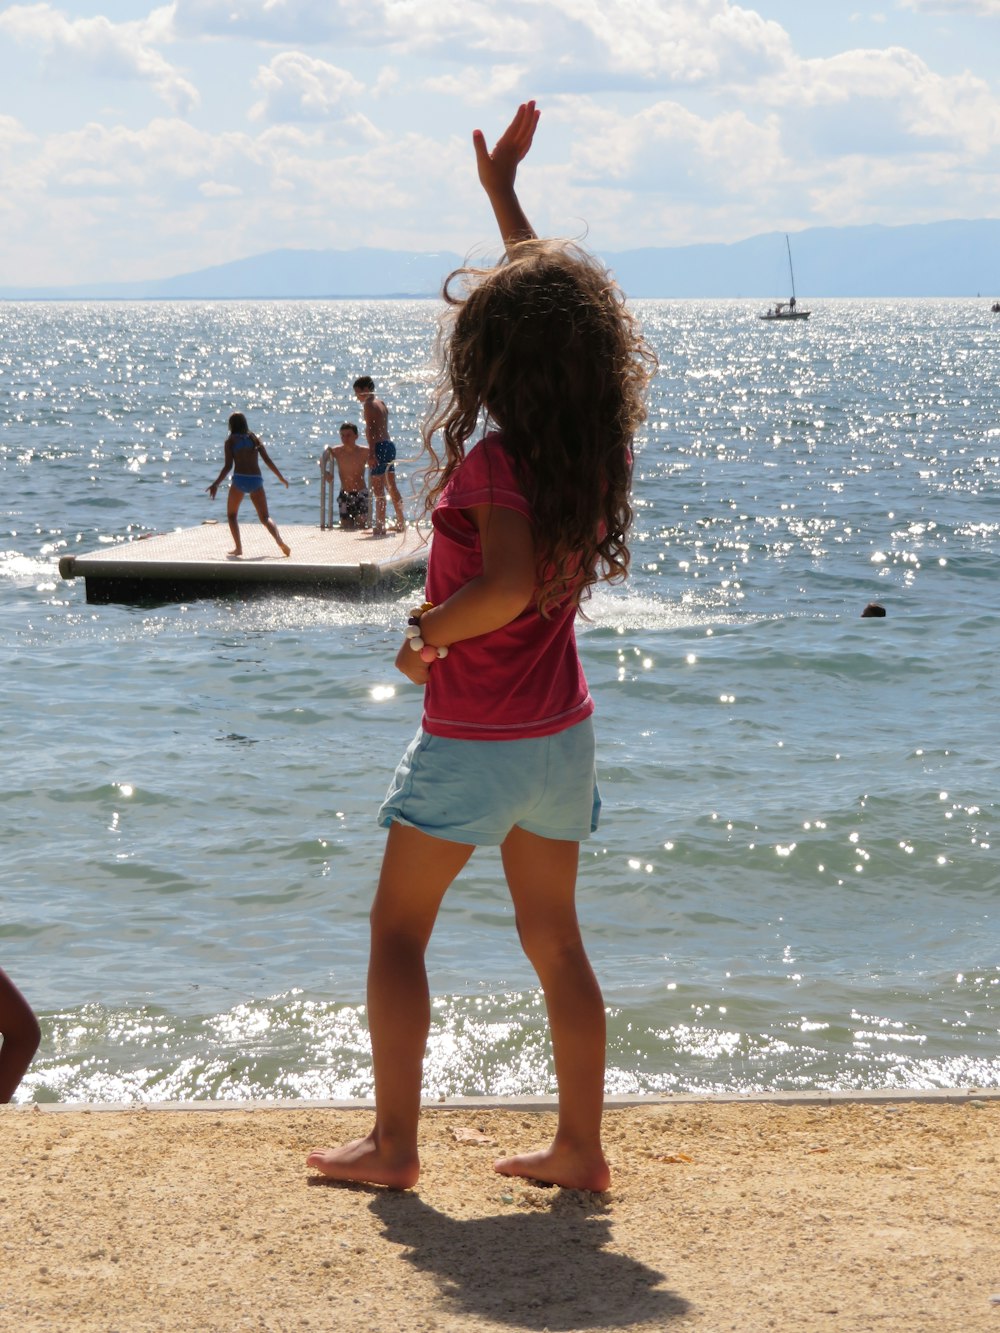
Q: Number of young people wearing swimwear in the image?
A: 3